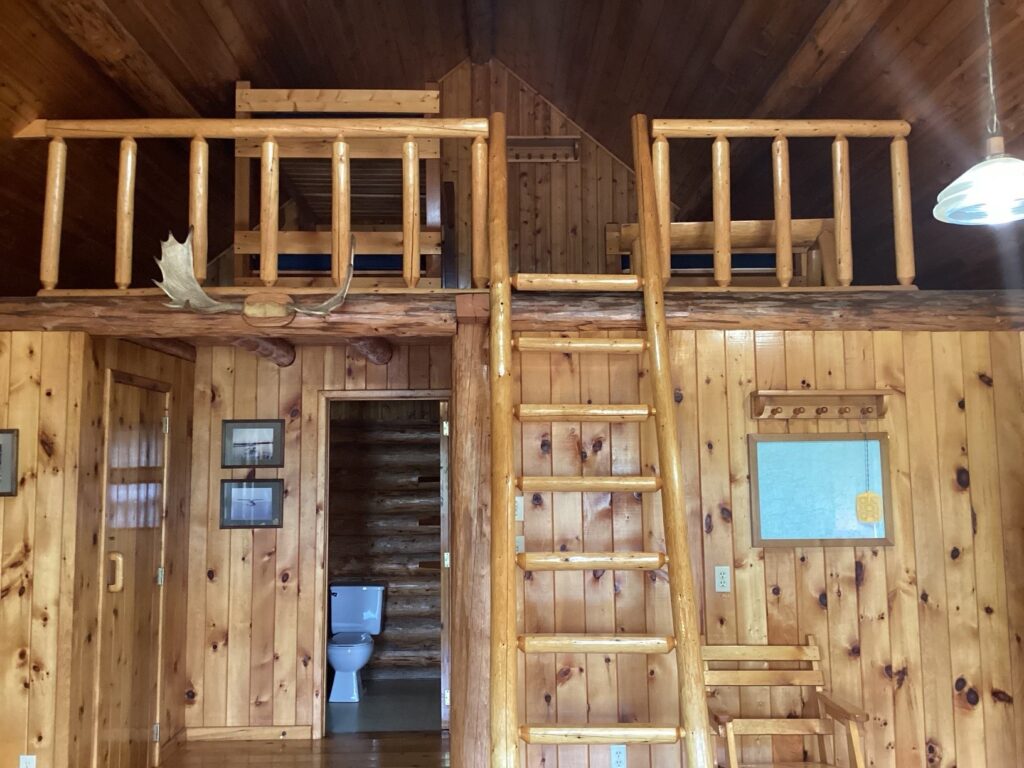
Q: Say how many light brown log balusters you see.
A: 12